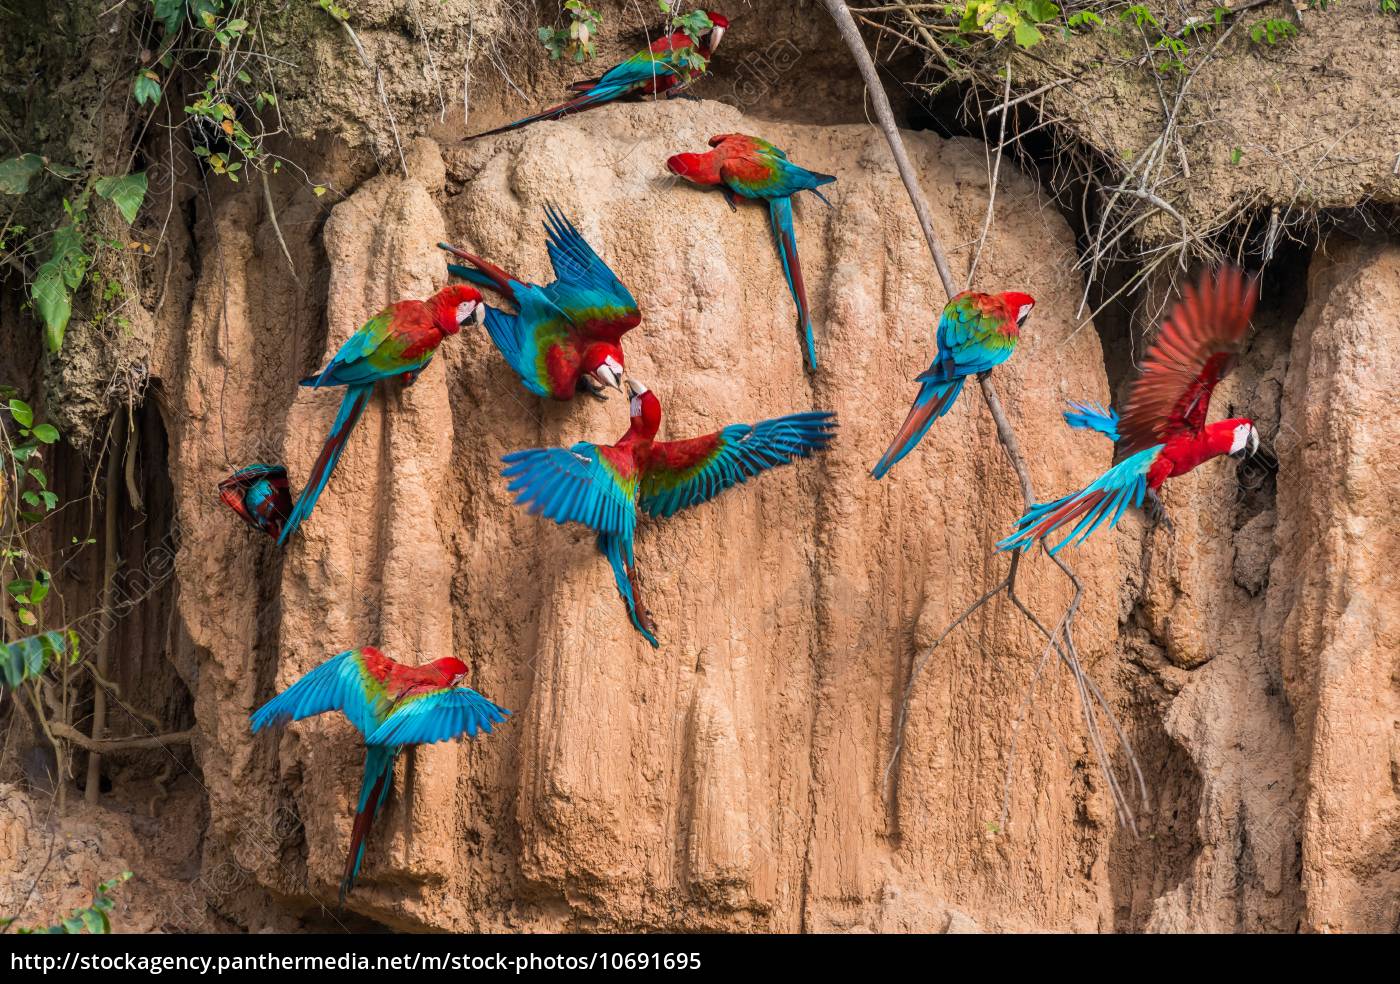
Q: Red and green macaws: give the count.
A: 9